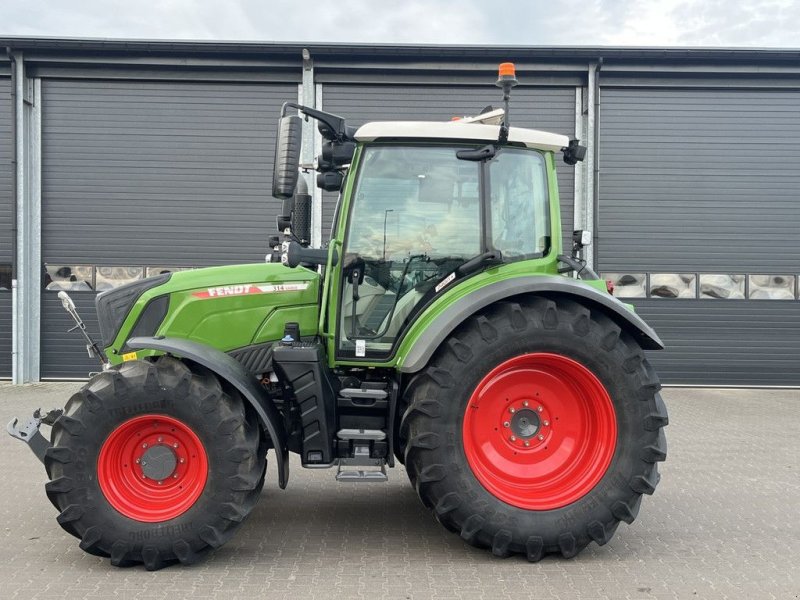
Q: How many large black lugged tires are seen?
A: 2